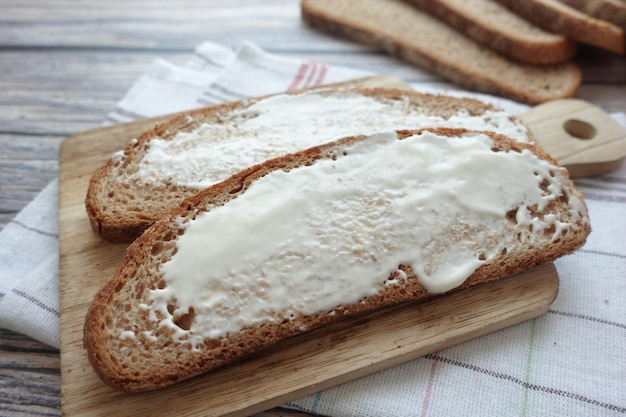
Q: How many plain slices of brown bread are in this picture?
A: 4